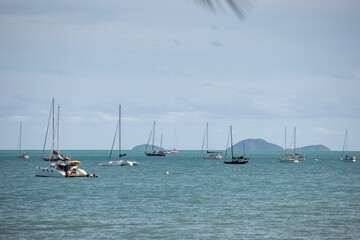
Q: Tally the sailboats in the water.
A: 11